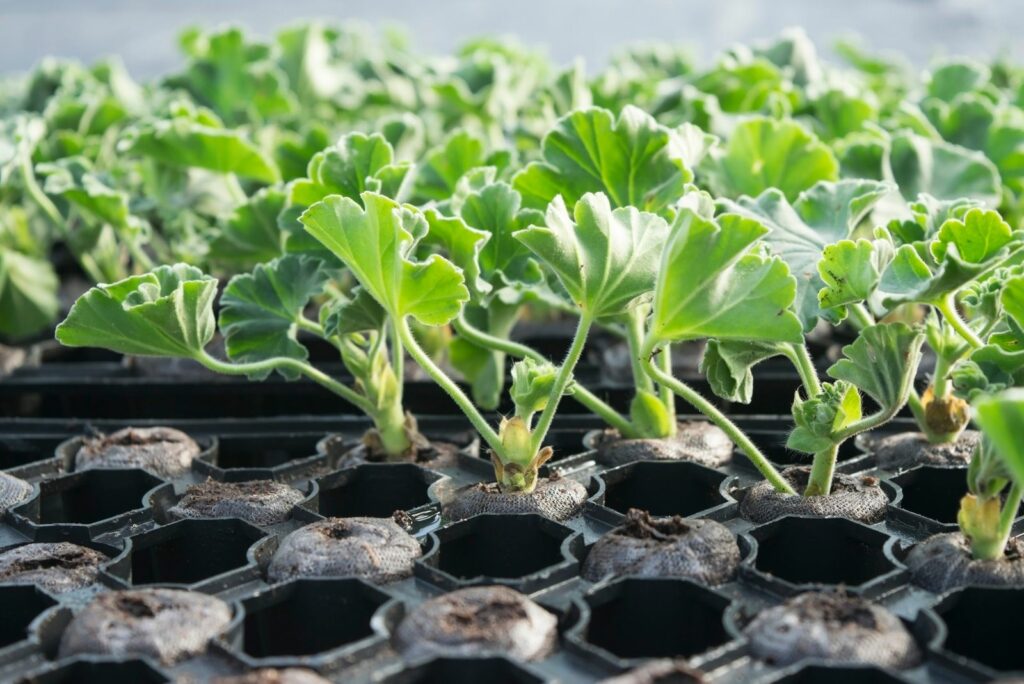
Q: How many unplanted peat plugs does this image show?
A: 11